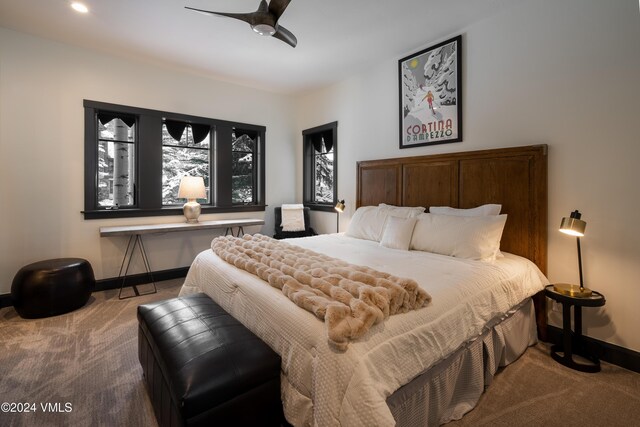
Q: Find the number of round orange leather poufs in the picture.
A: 0